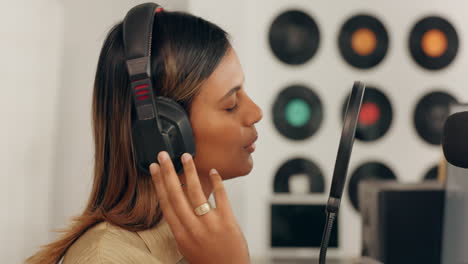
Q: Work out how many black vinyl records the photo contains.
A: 9